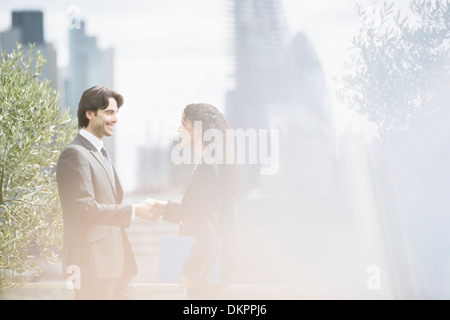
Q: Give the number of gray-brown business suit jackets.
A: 1